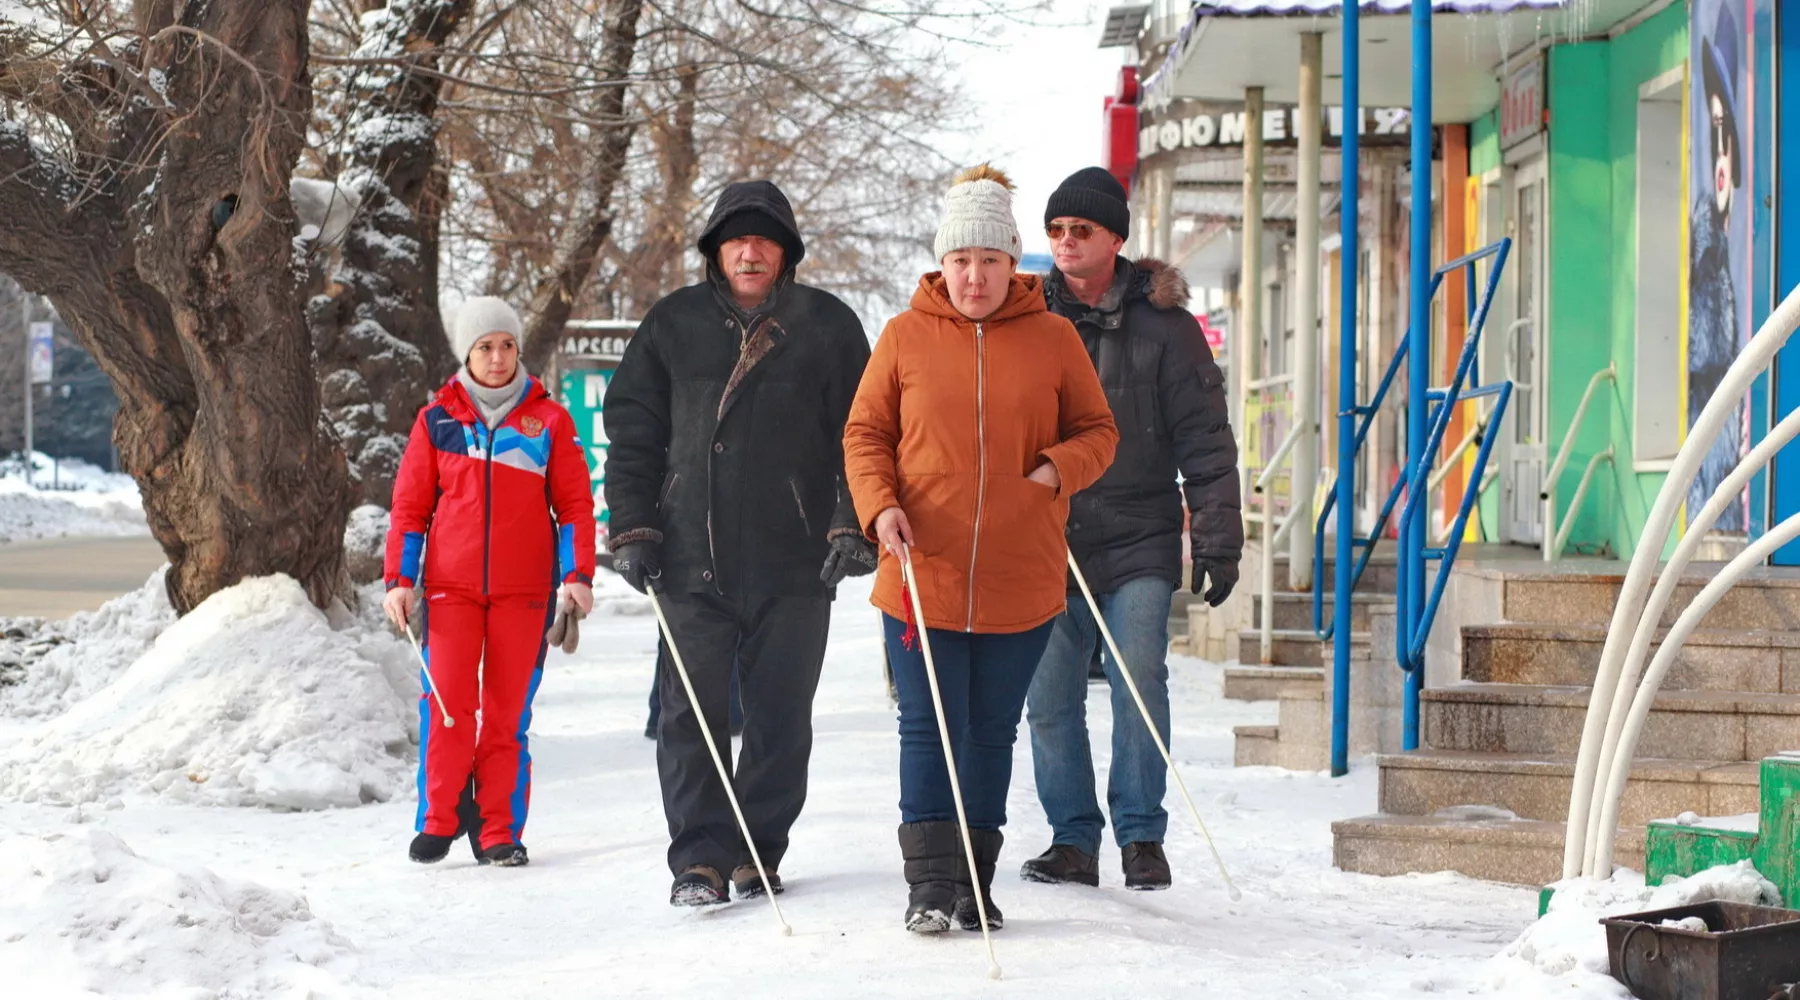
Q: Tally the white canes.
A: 4